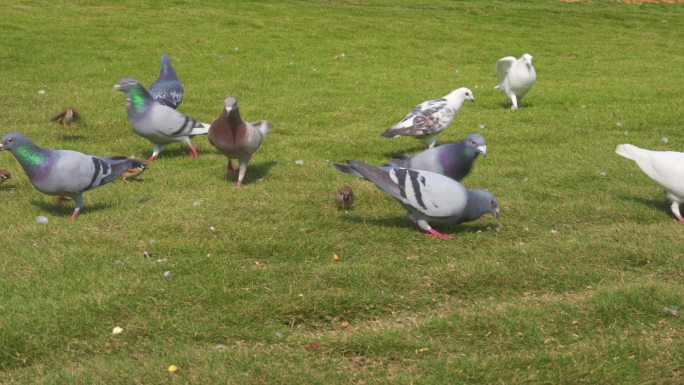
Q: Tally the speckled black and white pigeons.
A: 1